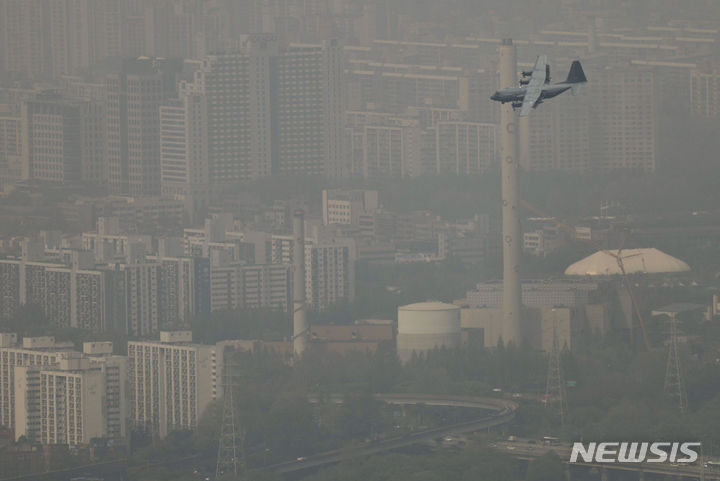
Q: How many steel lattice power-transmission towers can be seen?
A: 3